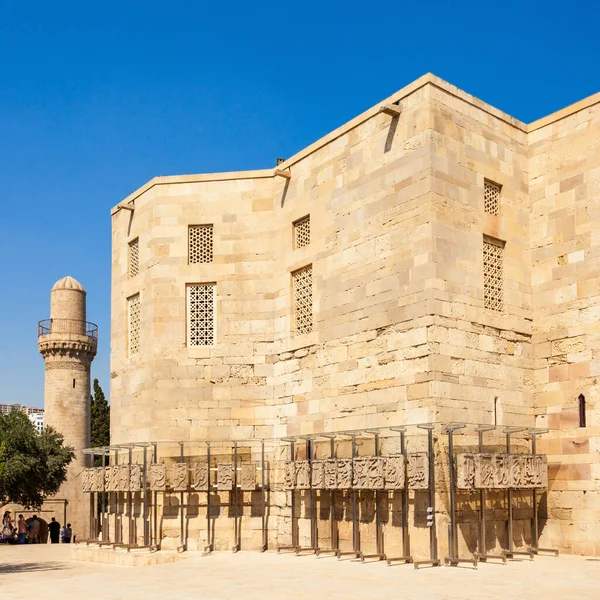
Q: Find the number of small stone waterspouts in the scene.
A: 3